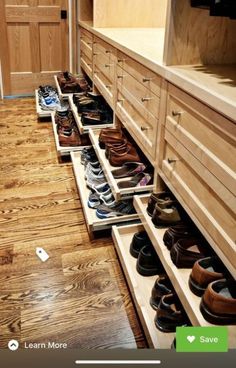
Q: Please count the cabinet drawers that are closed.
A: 10